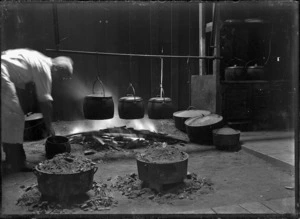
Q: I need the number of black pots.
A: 12